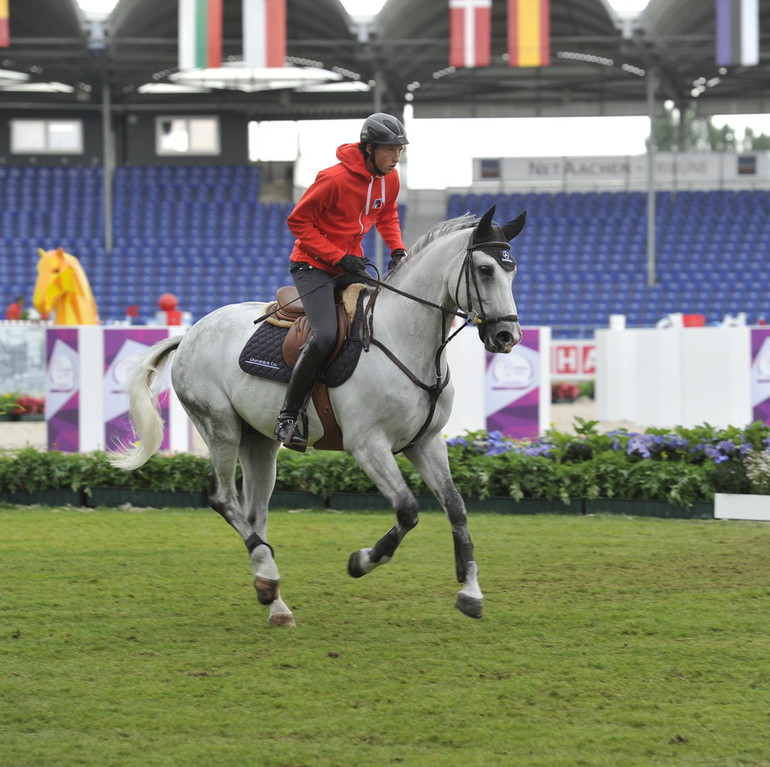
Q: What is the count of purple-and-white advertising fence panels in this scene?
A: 4